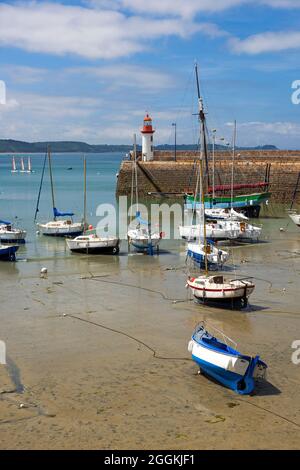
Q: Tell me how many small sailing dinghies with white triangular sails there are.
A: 3